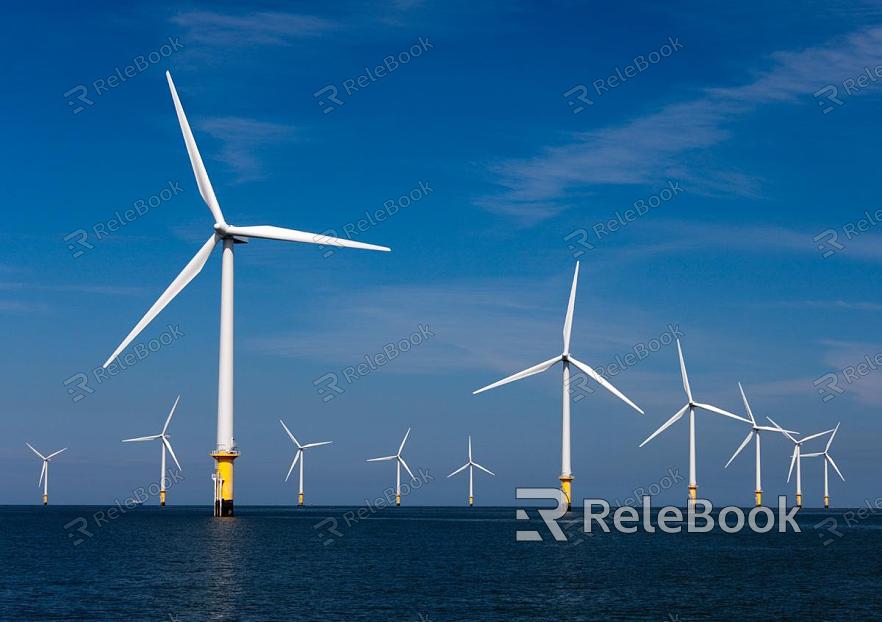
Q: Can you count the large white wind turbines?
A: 11